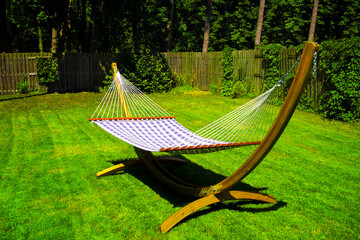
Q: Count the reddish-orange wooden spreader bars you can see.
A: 2